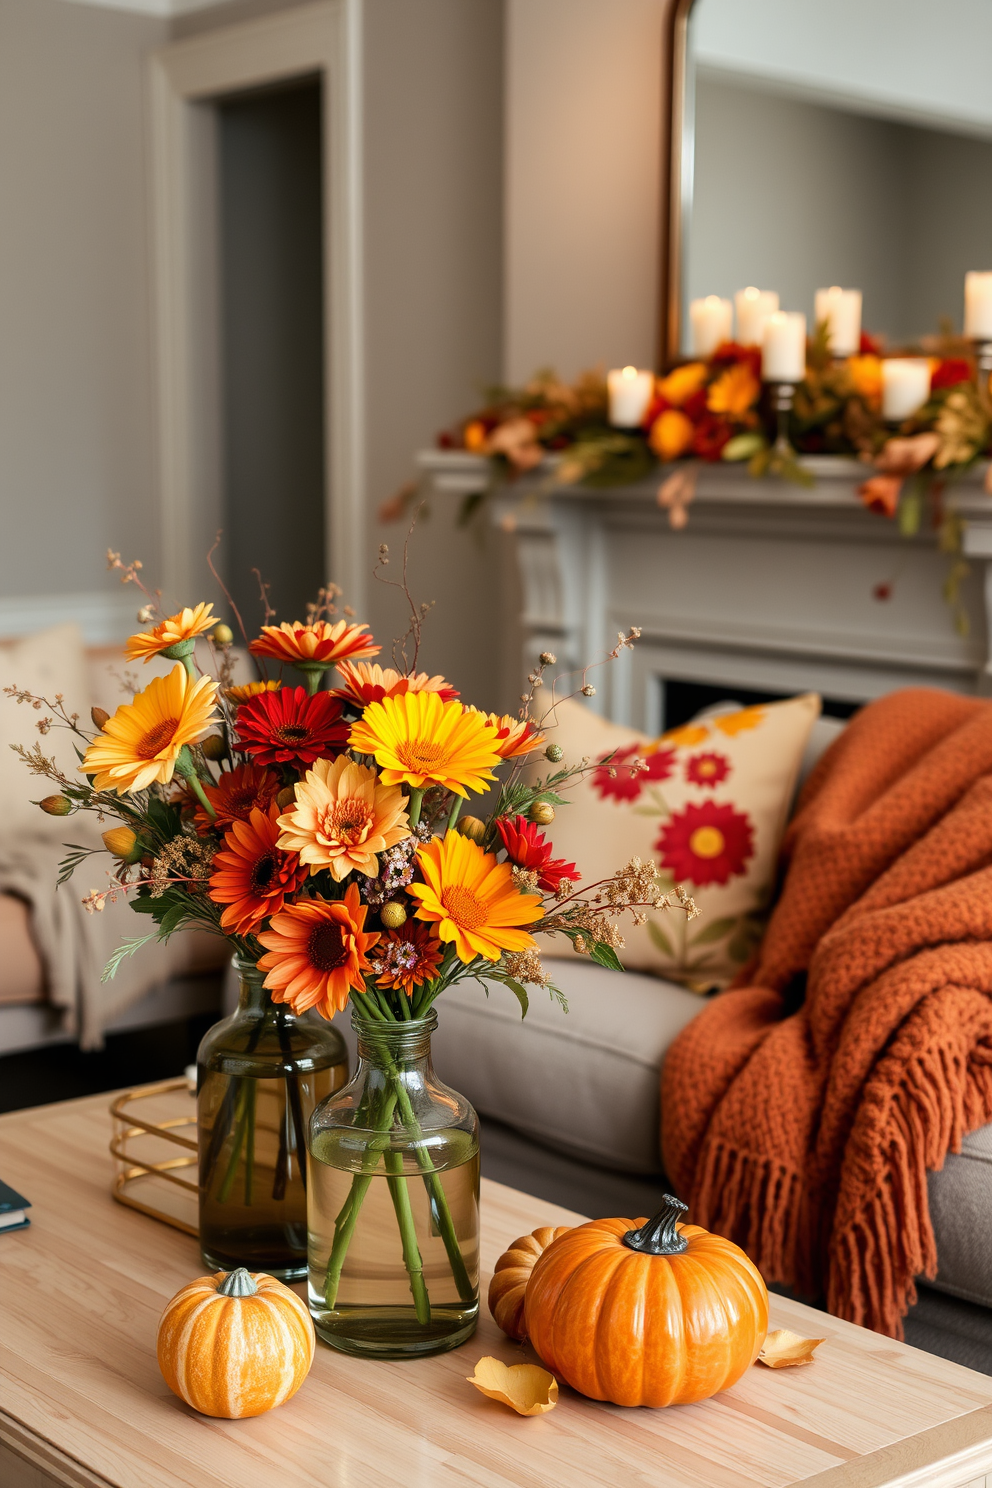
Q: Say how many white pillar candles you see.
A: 7